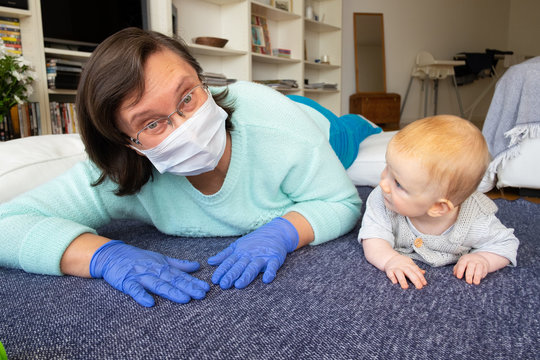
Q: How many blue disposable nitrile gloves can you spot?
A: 2